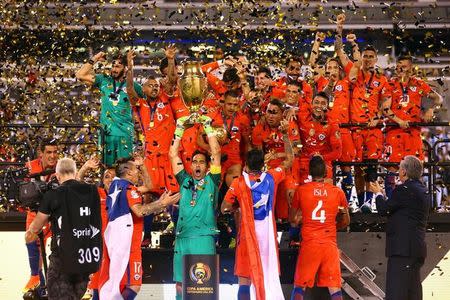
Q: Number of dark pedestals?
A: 1